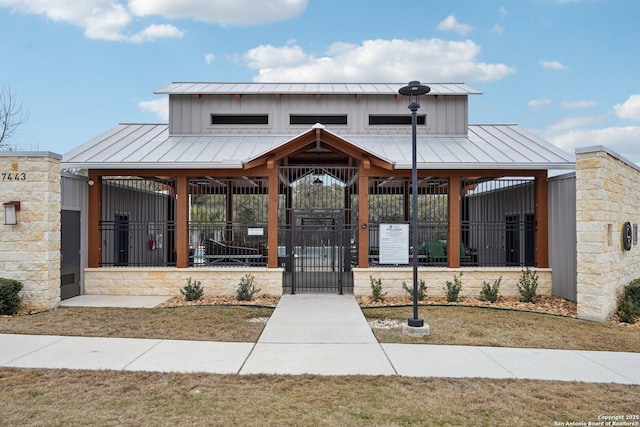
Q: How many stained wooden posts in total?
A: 6